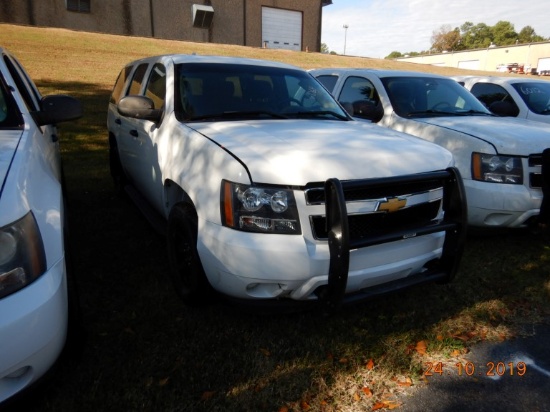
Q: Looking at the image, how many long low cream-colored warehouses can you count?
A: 1